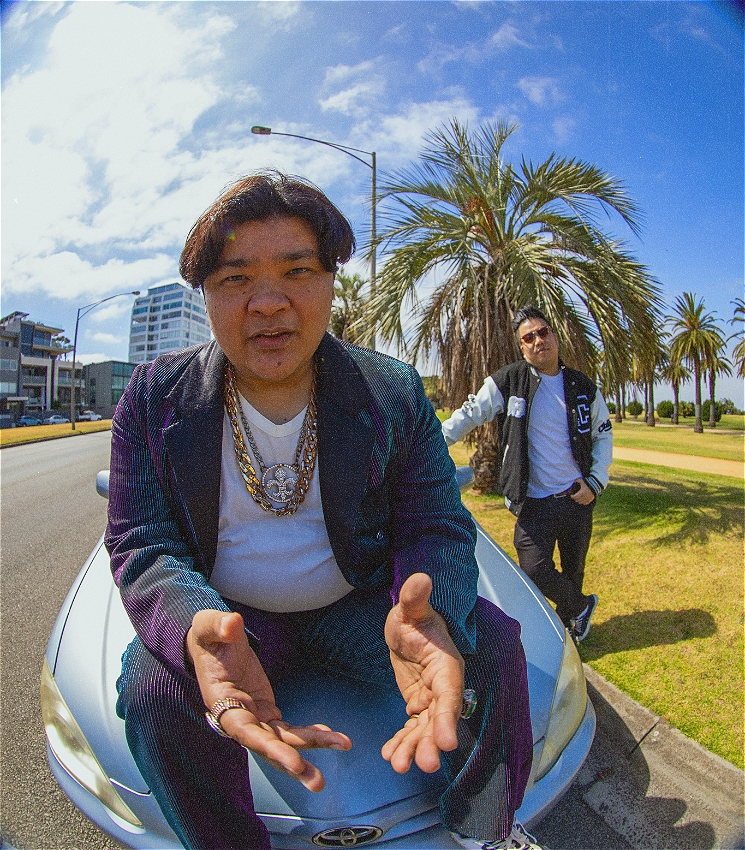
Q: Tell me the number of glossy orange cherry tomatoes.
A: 0